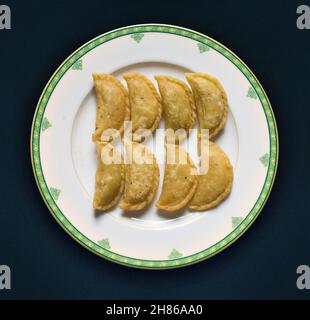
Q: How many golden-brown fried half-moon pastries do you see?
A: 8